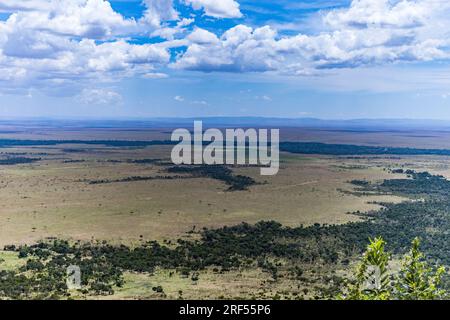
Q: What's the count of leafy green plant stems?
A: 2